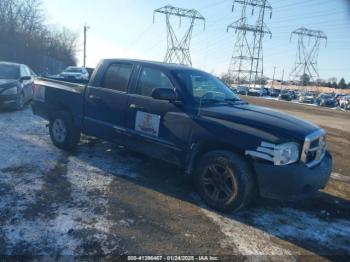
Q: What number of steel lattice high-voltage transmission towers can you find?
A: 3